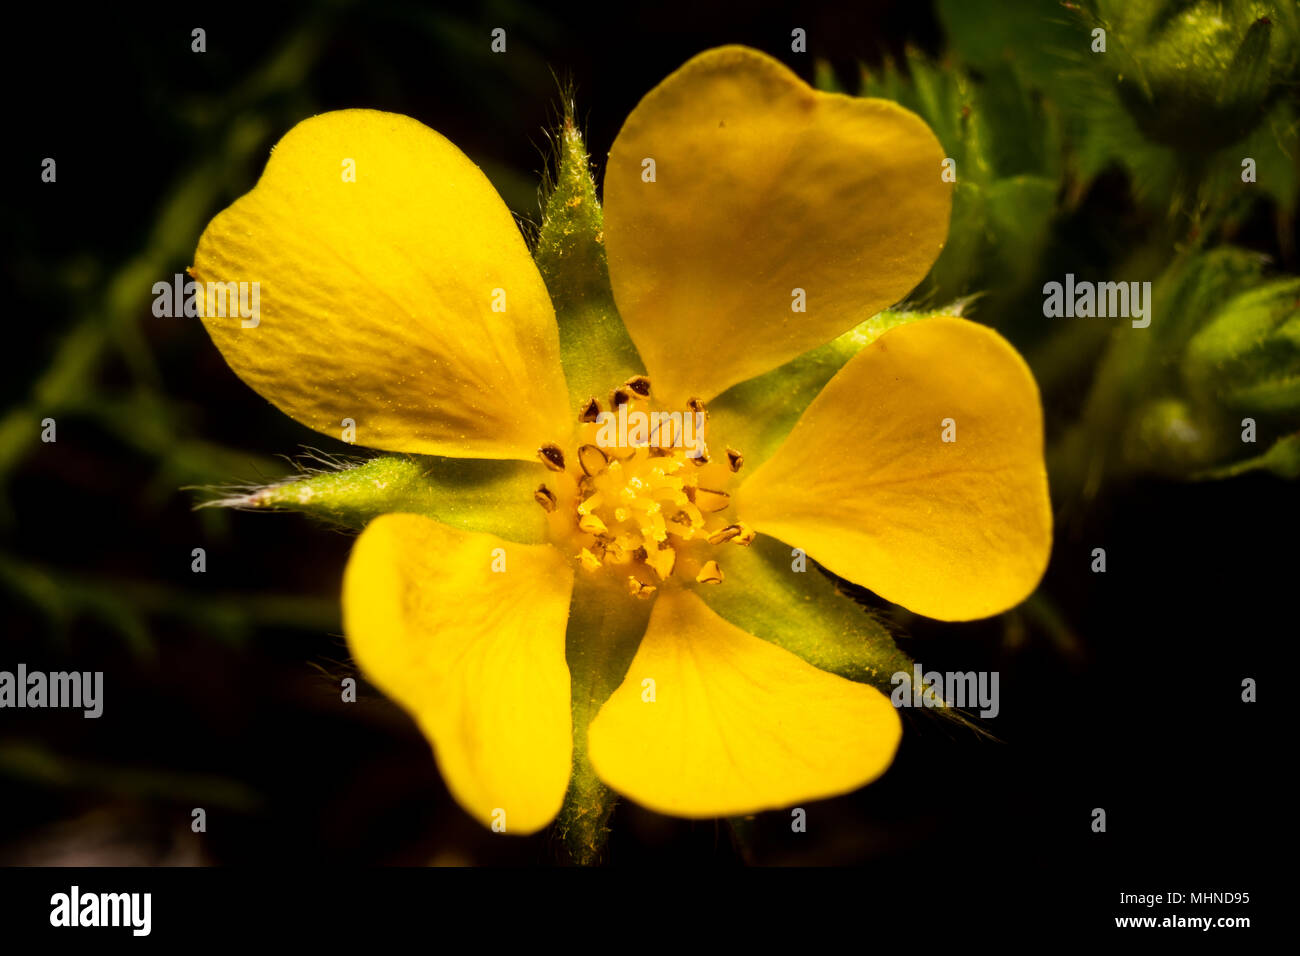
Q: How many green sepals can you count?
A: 5